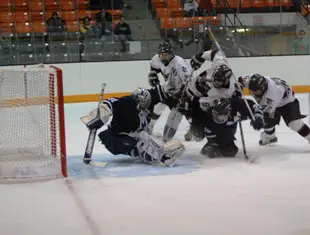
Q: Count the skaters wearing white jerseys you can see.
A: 3